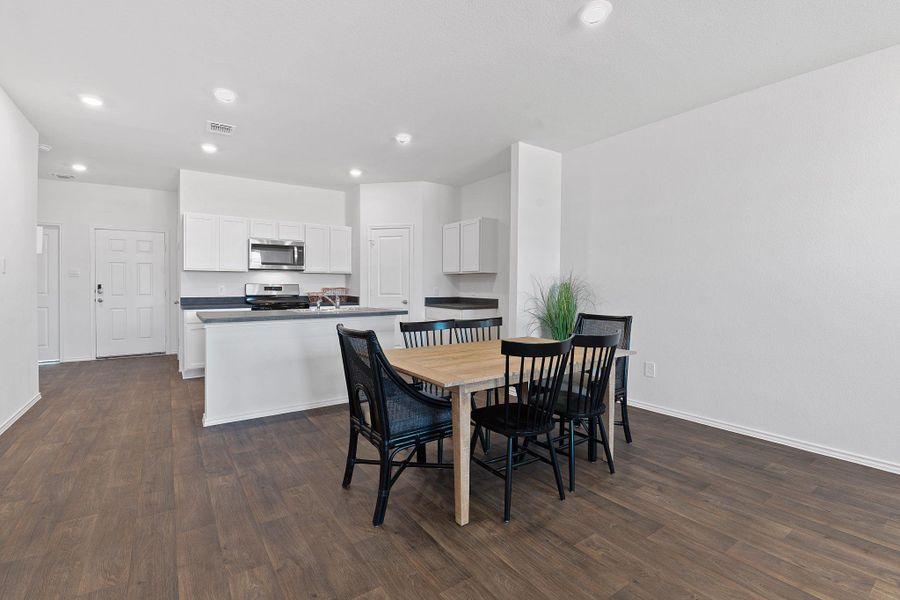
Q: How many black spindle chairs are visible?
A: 4